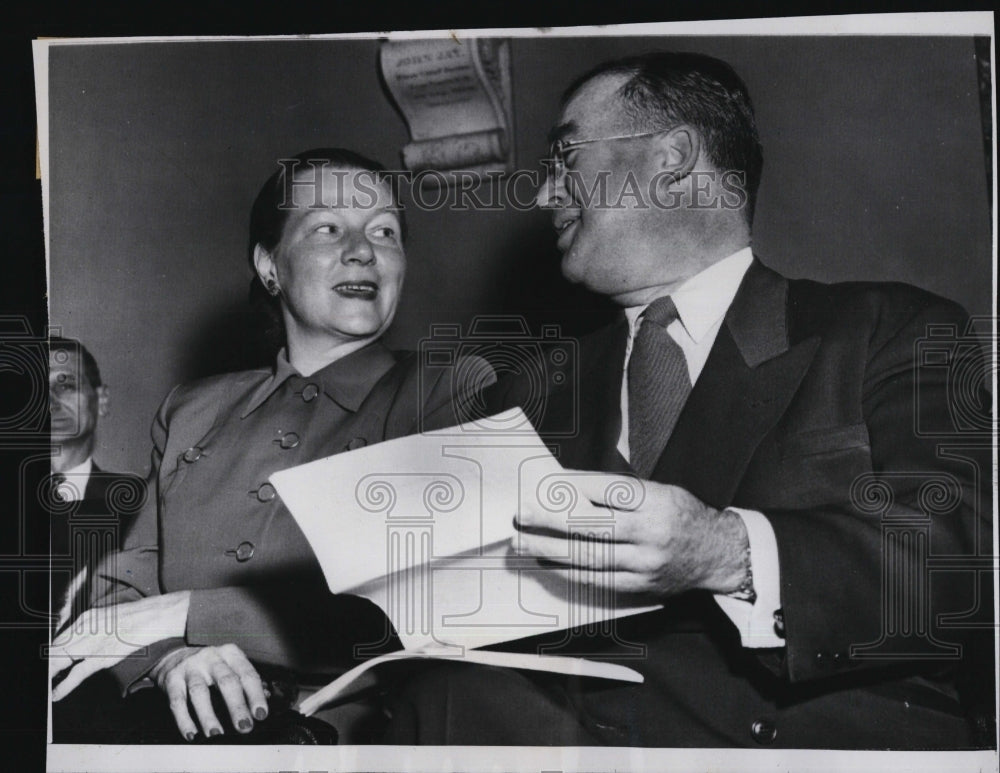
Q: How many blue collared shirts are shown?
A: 0